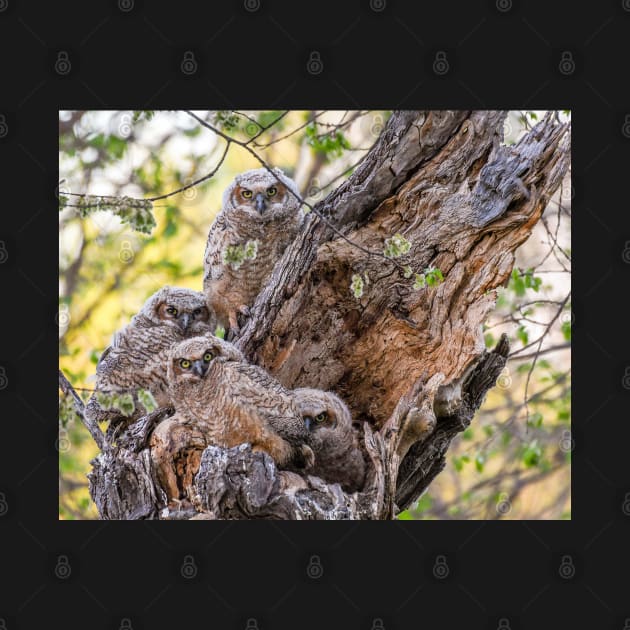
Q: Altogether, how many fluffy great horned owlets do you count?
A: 4